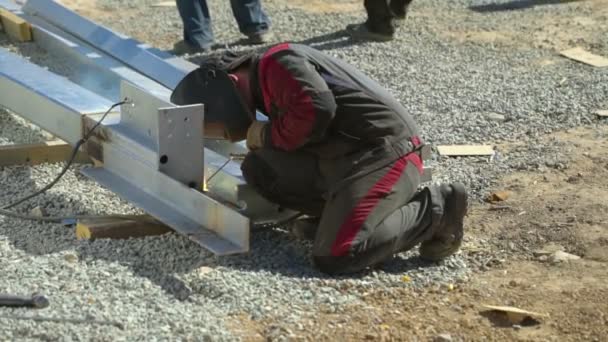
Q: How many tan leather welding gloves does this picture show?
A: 1